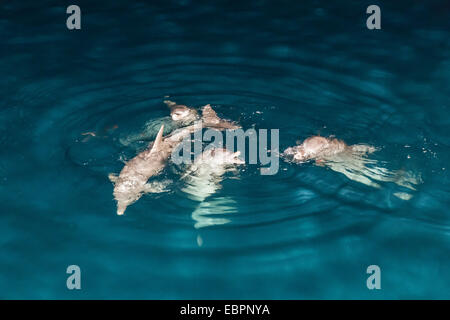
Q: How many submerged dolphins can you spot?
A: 4